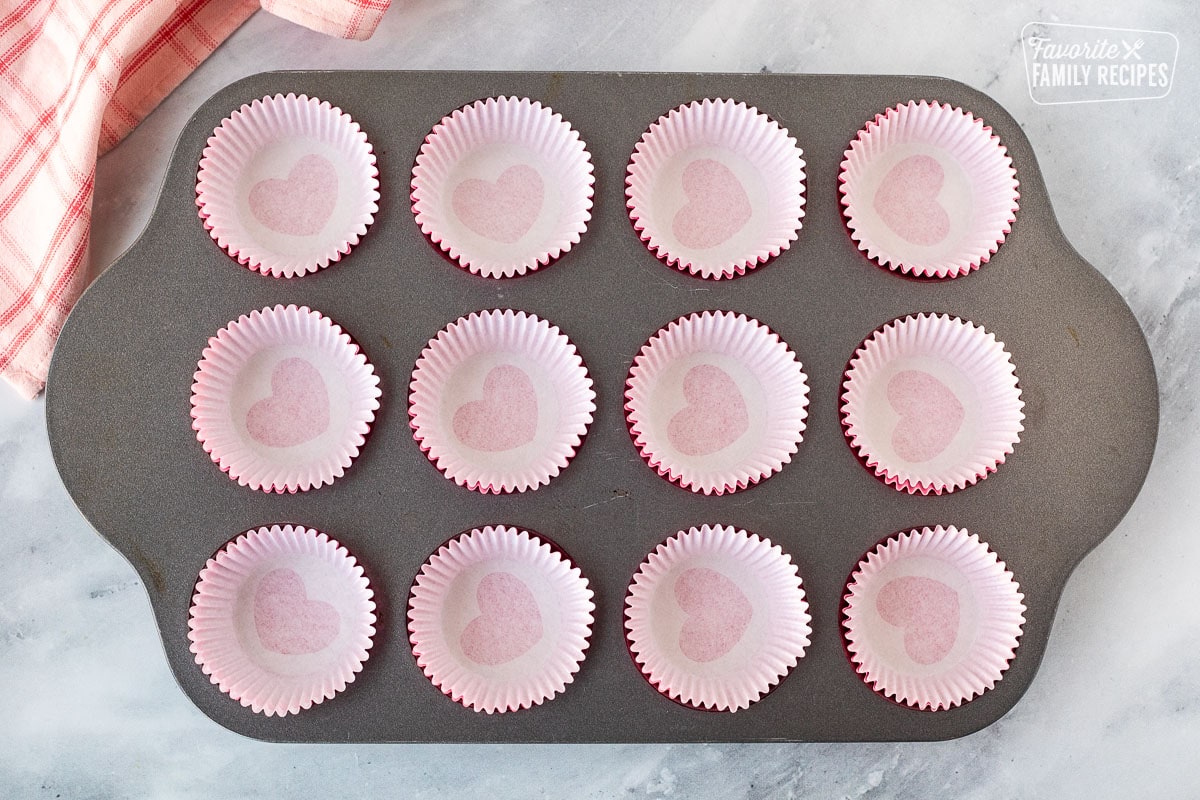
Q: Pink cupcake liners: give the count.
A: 12